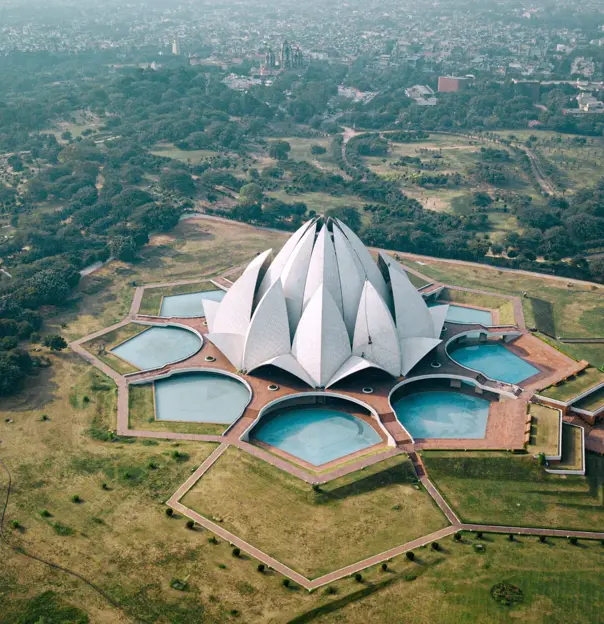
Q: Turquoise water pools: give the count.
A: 7